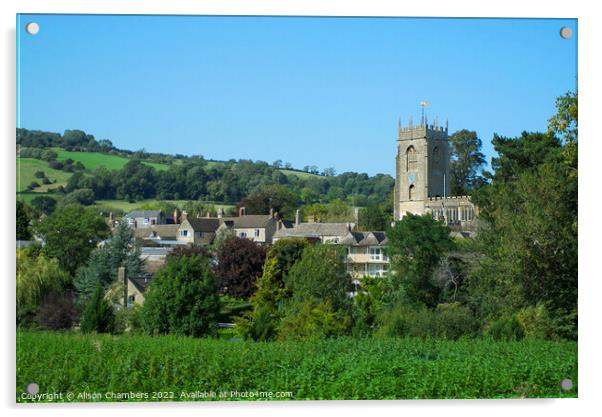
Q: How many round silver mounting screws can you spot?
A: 4